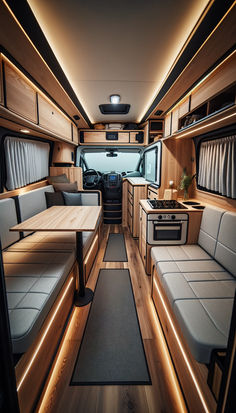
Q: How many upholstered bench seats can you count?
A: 2